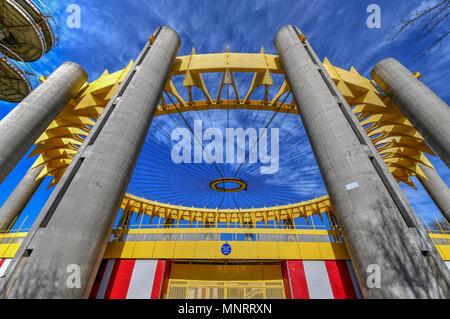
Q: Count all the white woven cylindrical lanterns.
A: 0